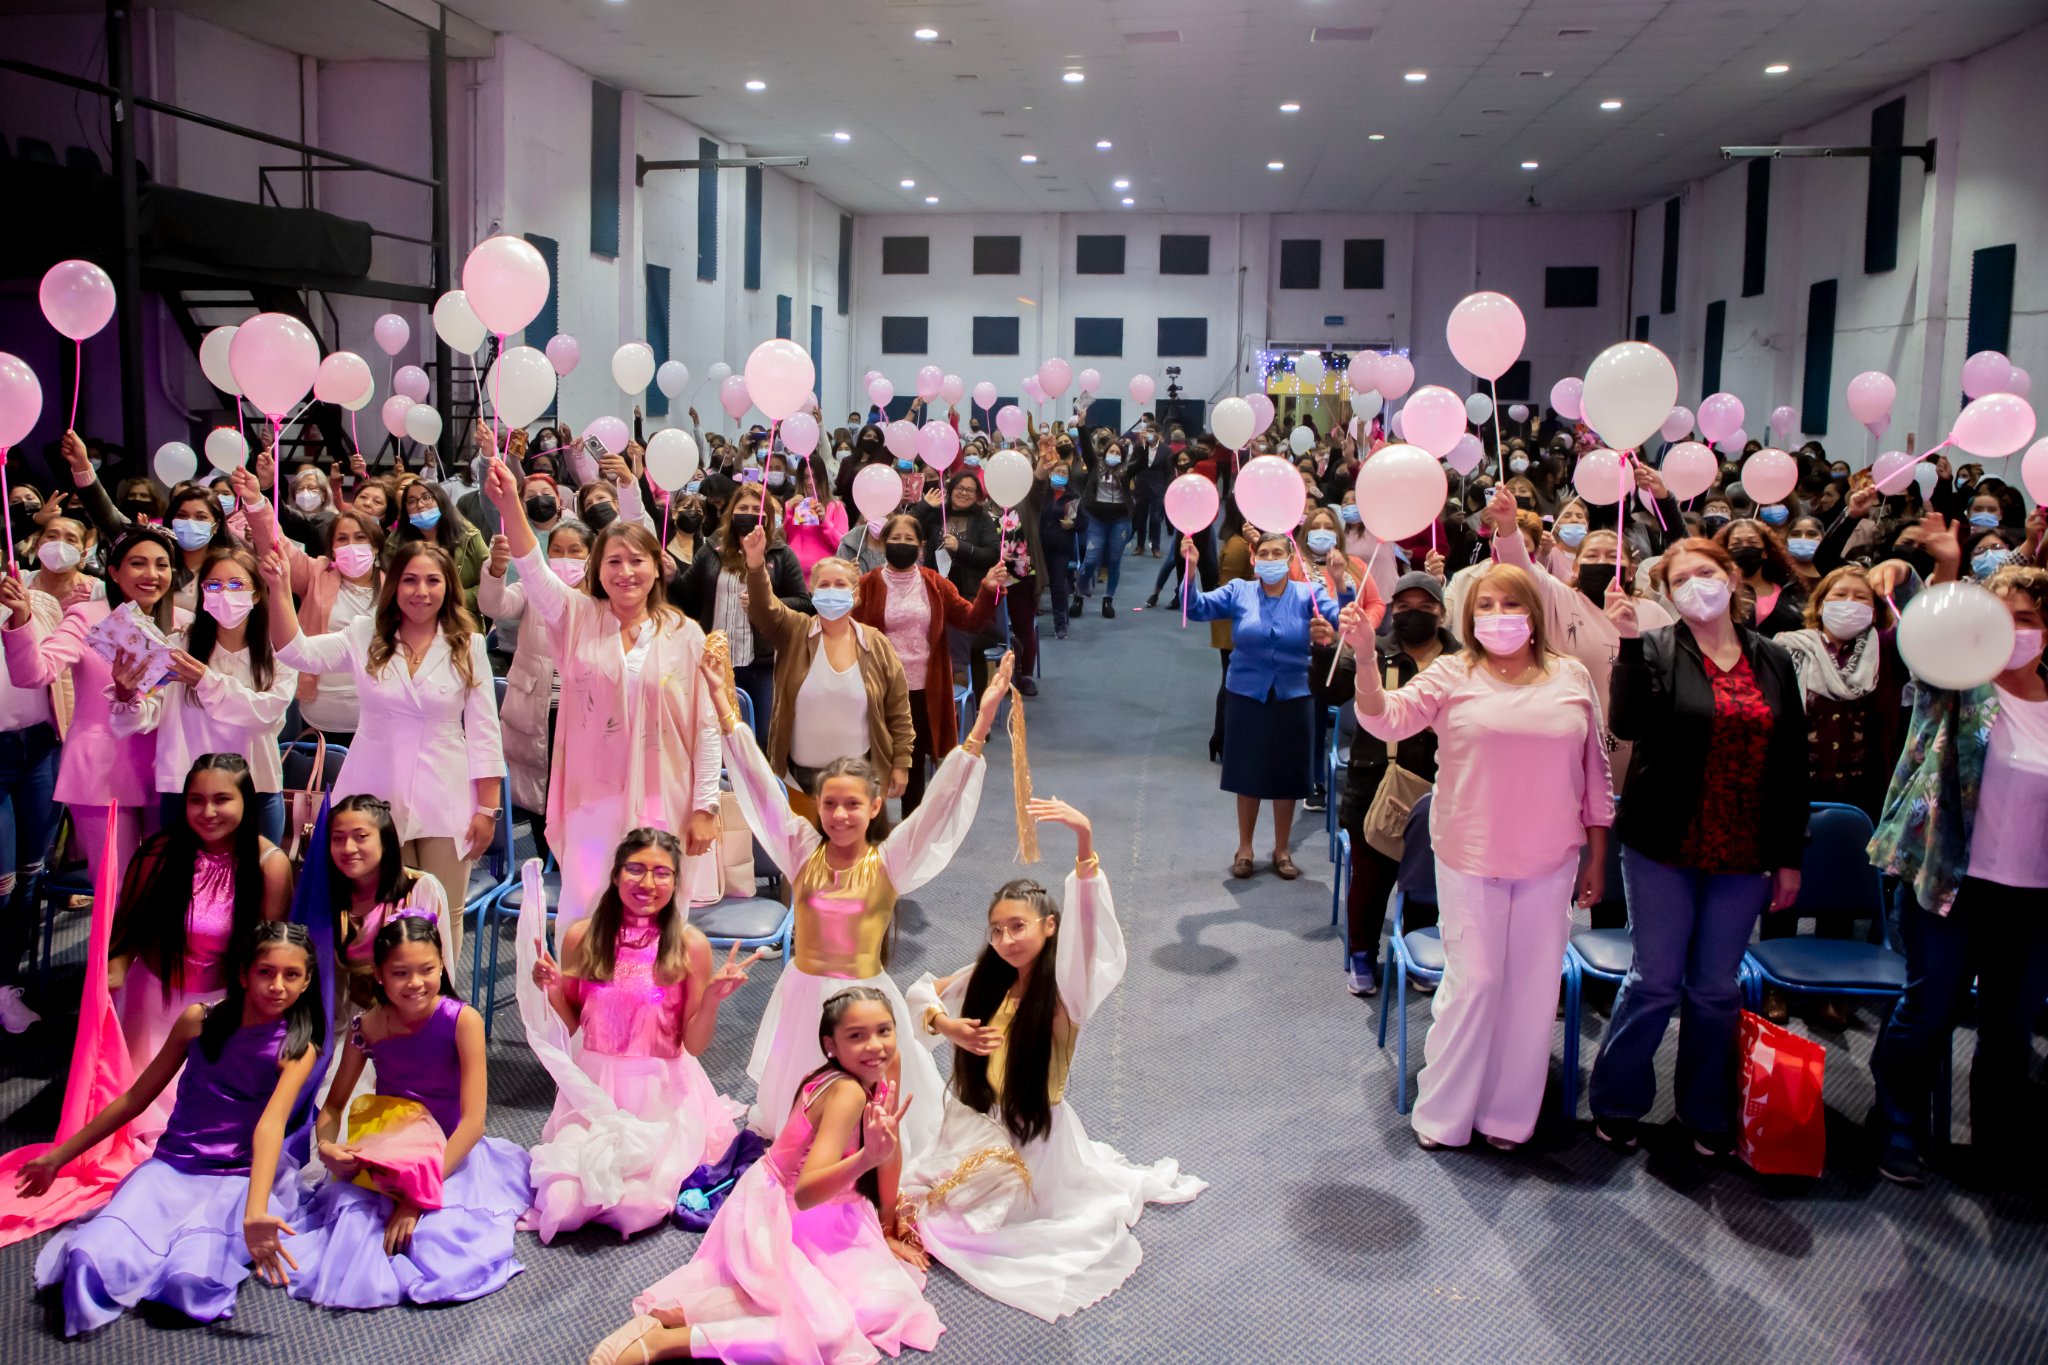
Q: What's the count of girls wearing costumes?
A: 8